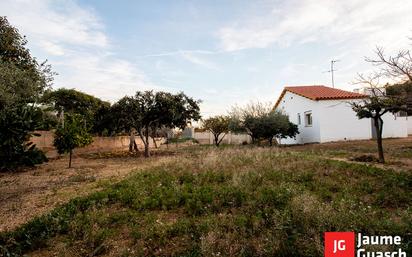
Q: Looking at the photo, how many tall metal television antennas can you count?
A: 1